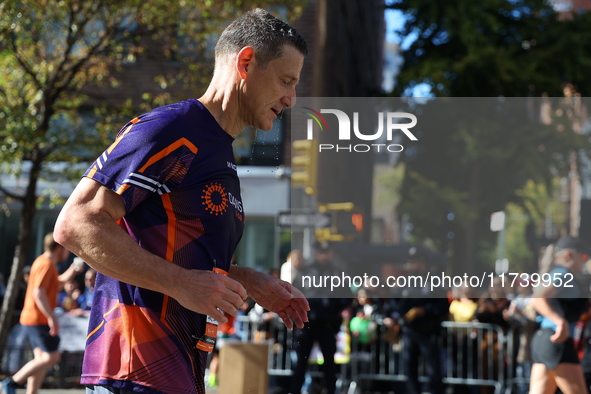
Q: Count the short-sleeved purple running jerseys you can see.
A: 1